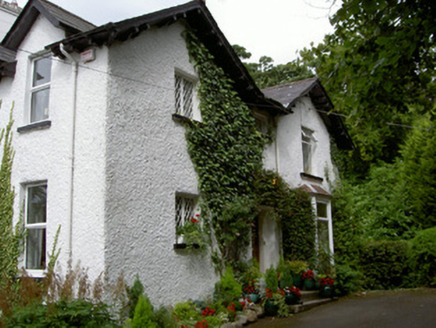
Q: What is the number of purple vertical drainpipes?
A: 0